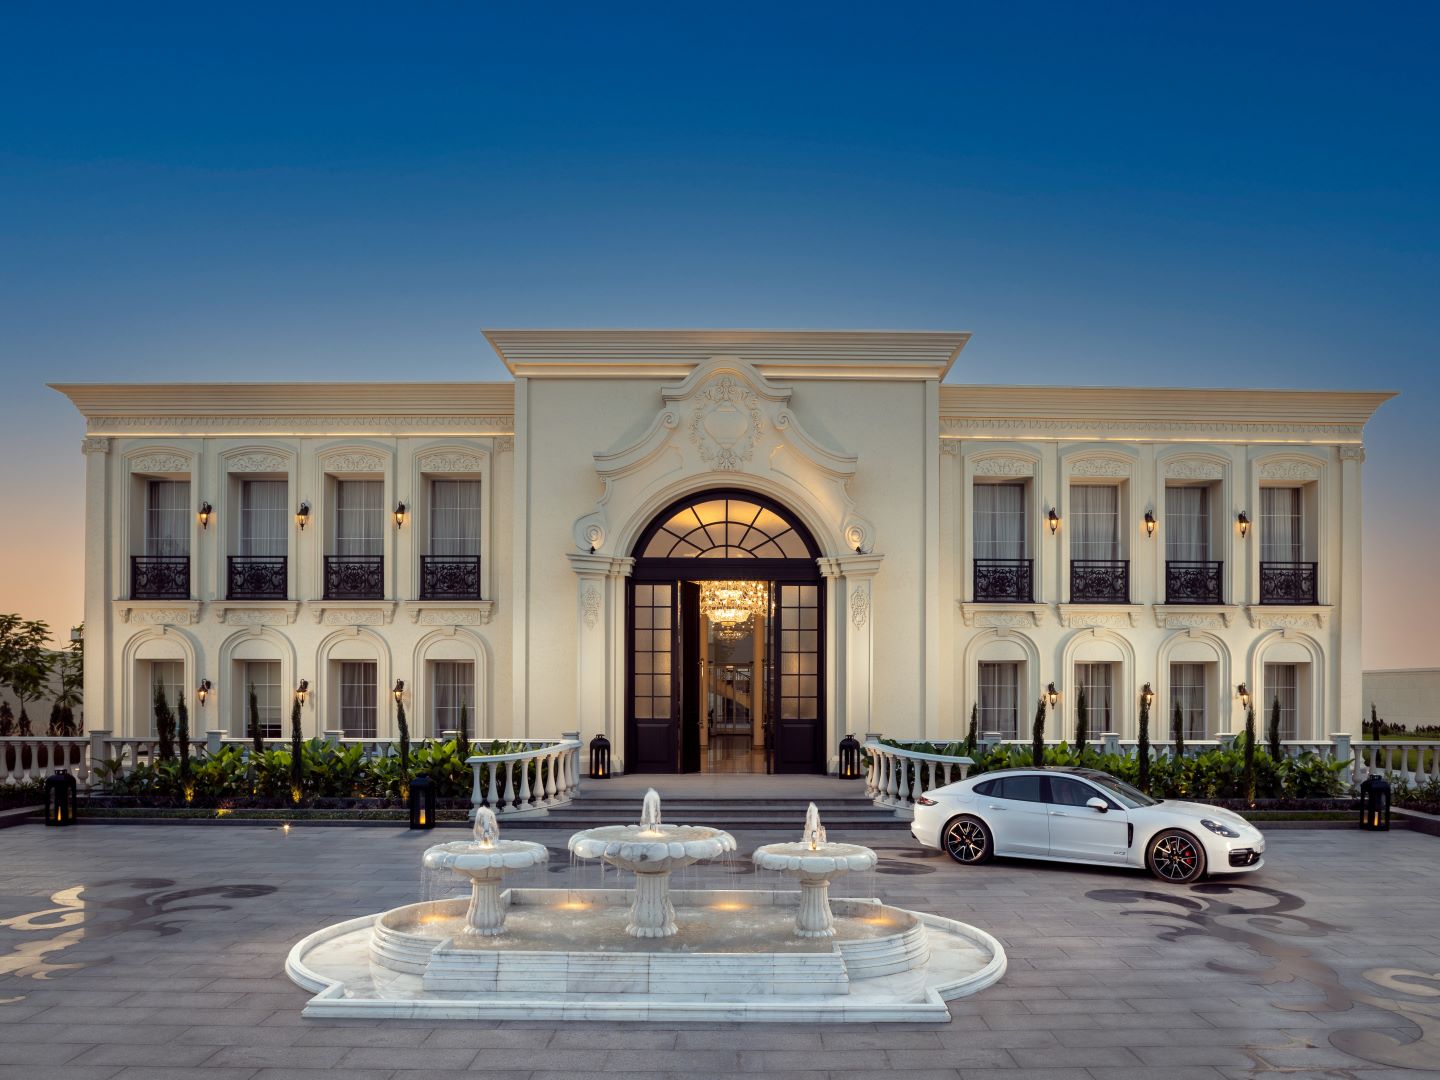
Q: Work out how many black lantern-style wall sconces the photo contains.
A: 12